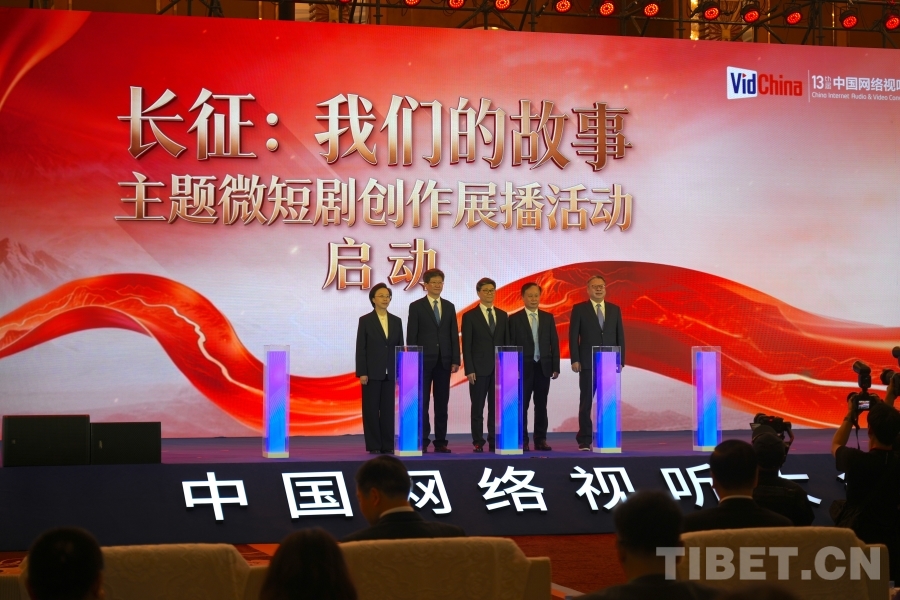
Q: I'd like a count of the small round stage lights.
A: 12